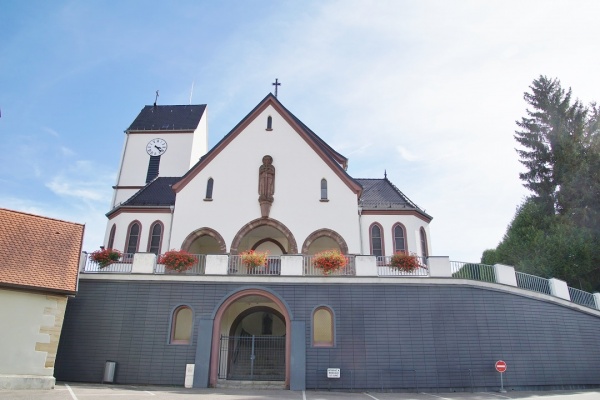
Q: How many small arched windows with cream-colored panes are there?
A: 2